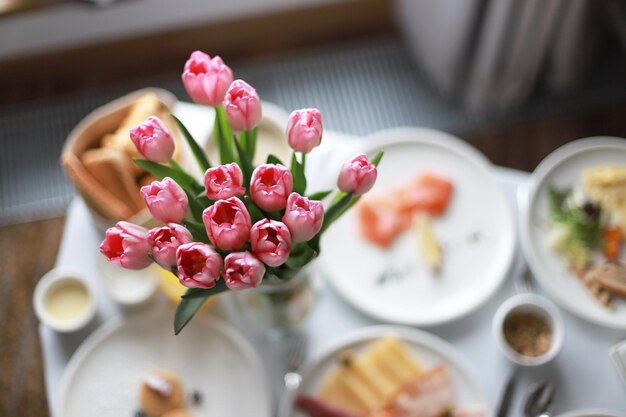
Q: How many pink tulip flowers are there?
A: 15